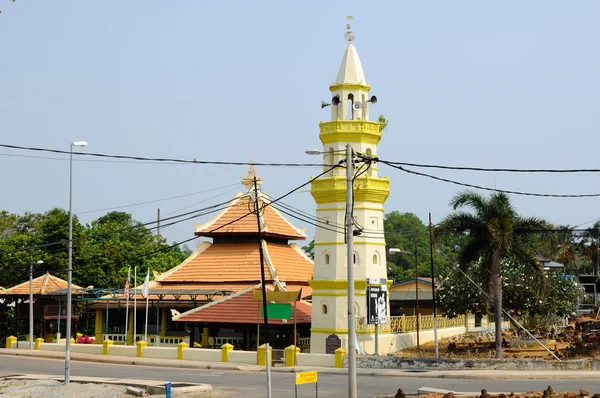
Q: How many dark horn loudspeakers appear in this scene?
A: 3